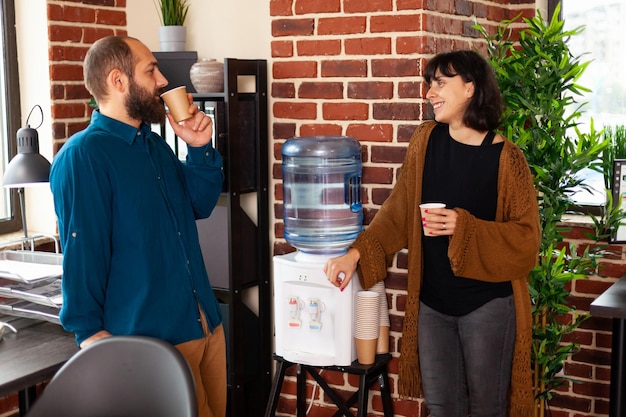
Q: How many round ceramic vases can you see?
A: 1